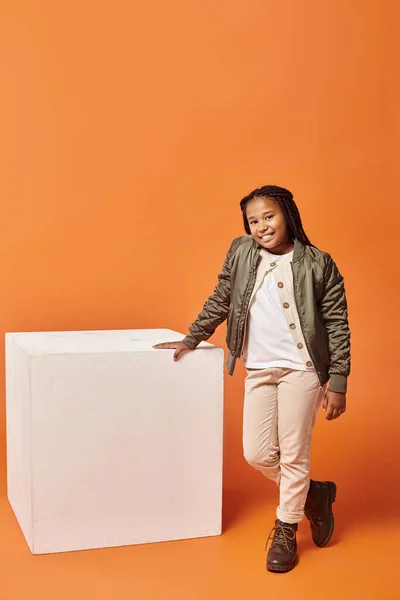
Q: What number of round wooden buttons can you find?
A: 6